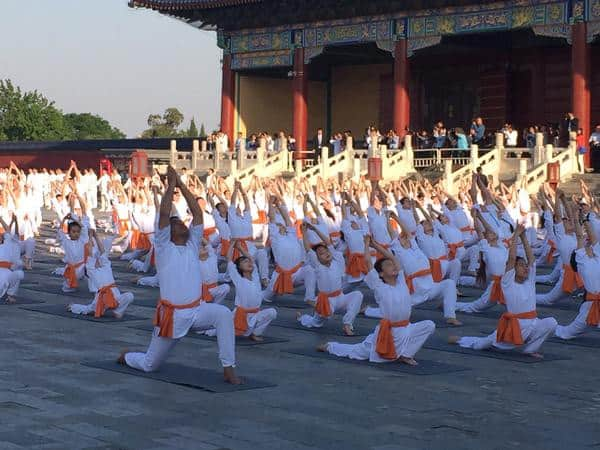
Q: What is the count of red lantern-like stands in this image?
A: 3